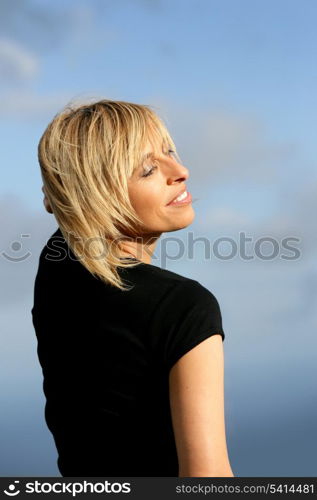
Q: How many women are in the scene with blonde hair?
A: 1